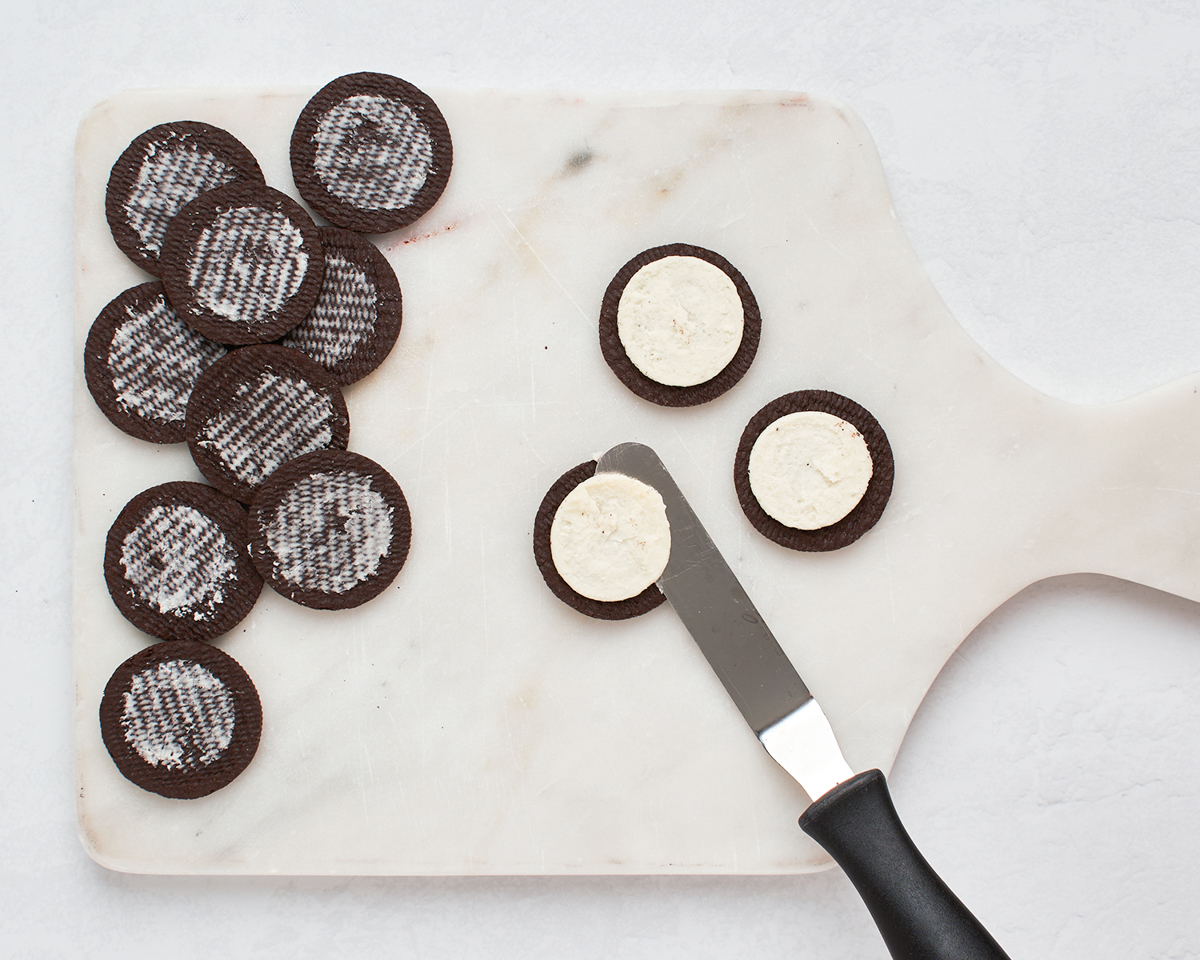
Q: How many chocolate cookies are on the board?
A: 12